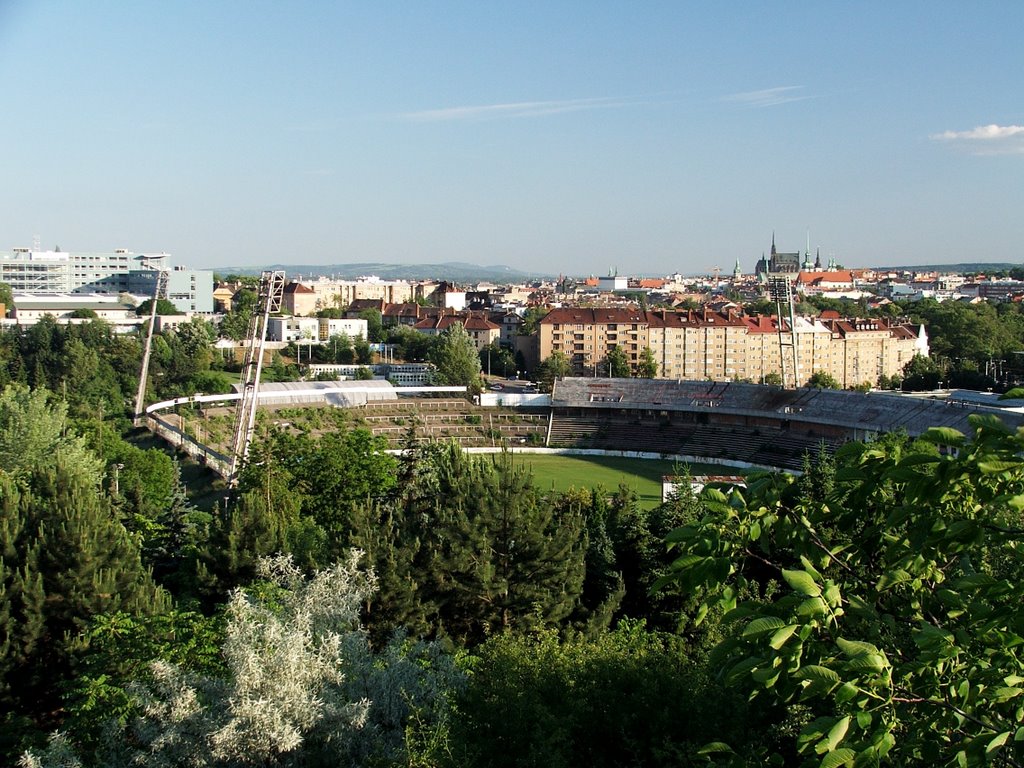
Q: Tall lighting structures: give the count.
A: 3